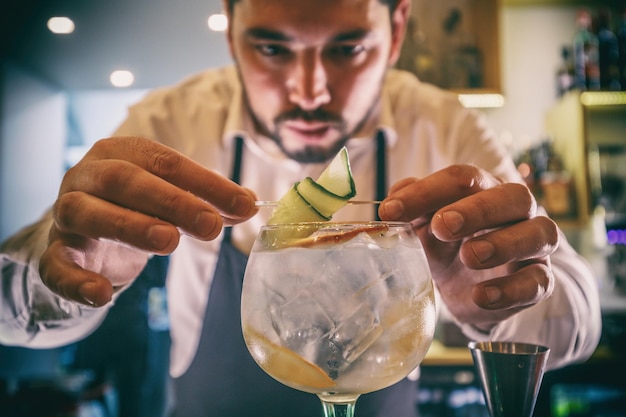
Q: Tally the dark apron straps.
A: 2